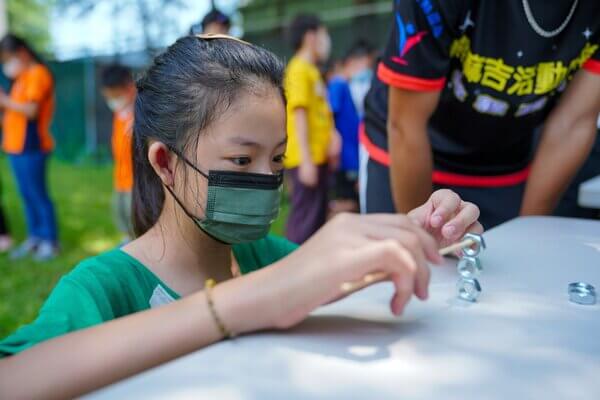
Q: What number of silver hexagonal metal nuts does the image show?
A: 4